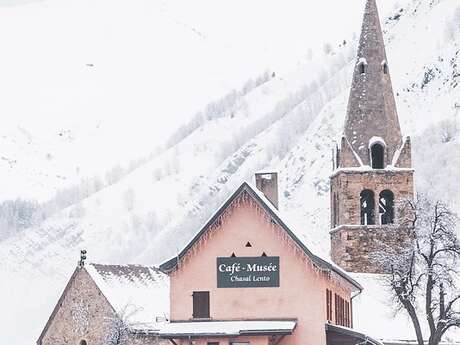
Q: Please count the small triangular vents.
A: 3